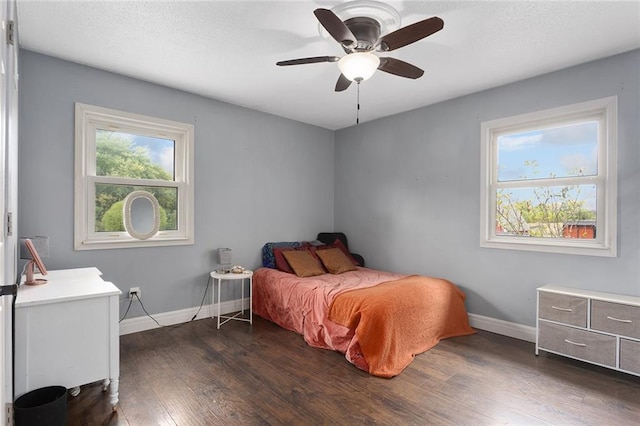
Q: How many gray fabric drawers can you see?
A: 4